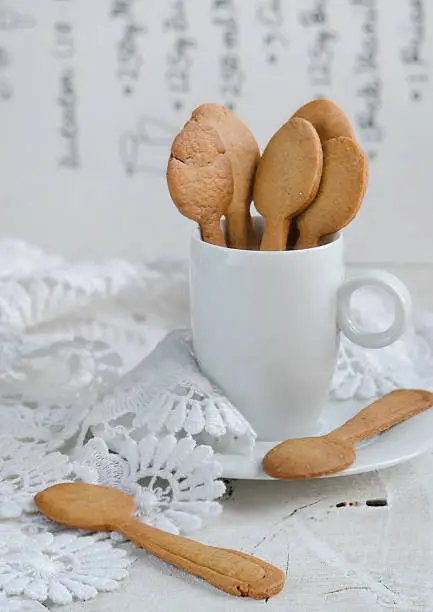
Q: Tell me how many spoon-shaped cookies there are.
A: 7